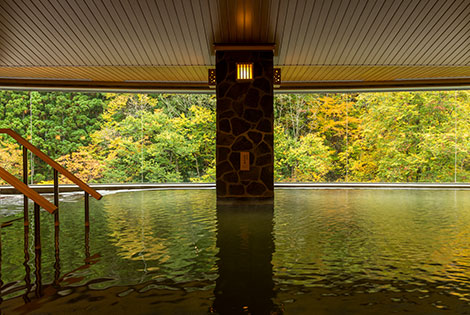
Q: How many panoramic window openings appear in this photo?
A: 2